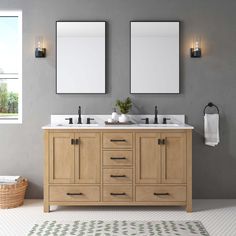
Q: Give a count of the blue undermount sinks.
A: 0